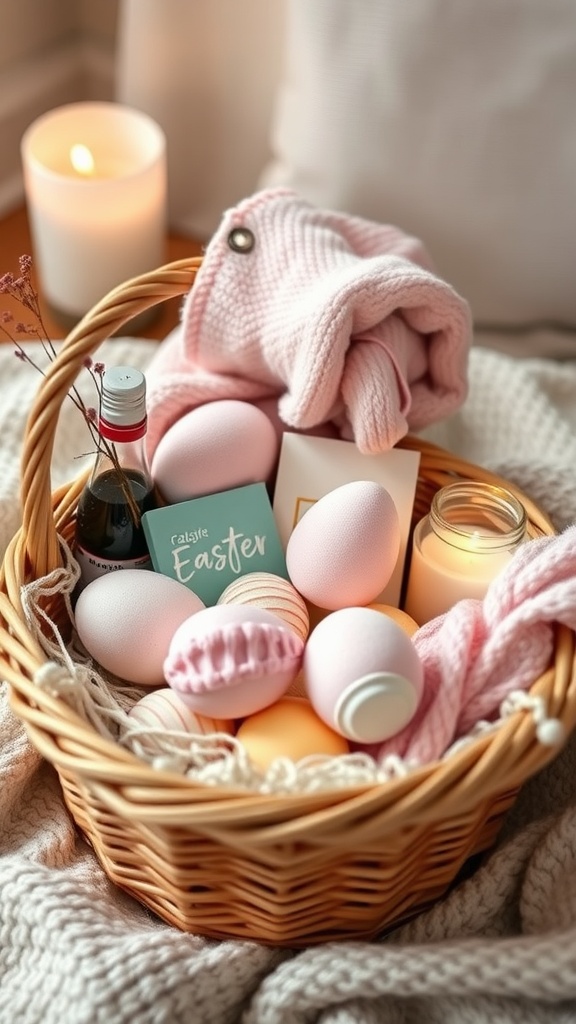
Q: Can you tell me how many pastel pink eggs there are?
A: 5